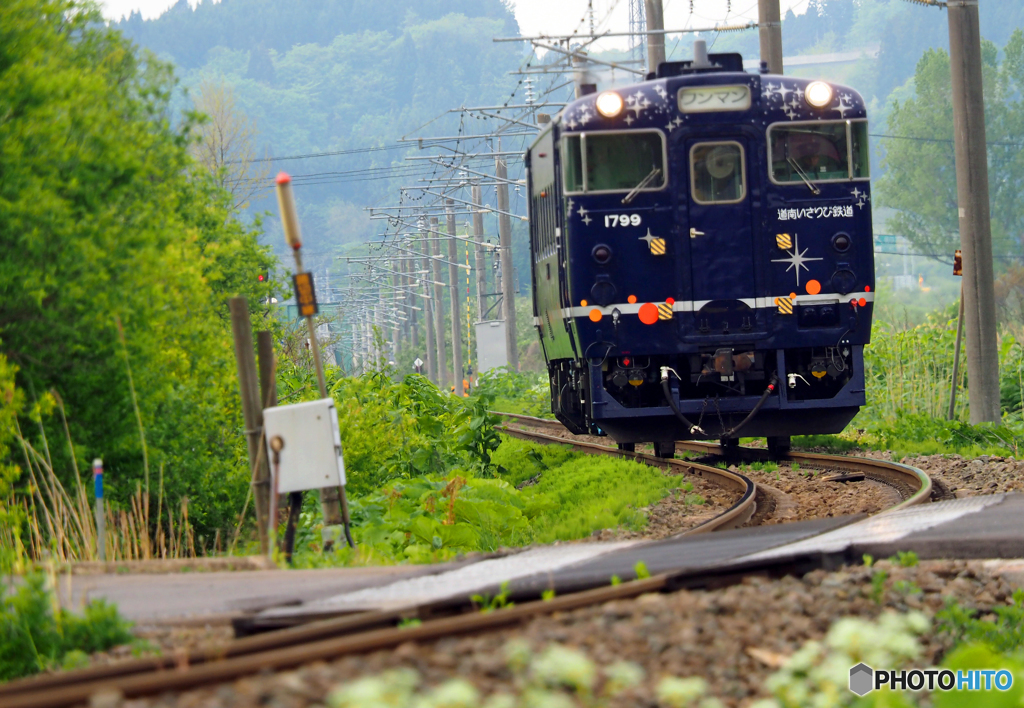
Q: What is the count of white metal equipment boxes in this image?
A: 2